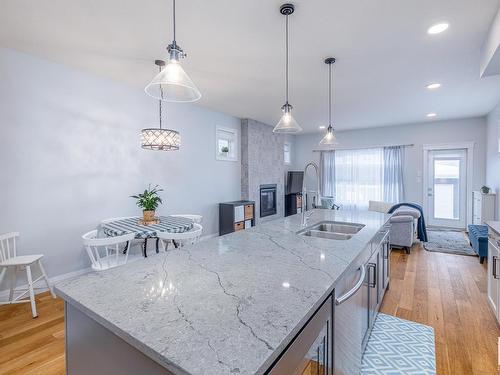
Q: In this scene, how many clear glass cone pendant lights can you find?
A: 3